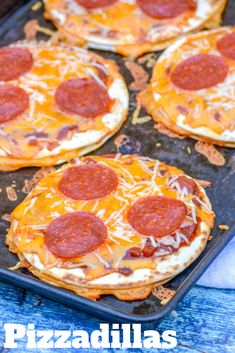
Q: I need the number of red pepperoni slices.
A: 10